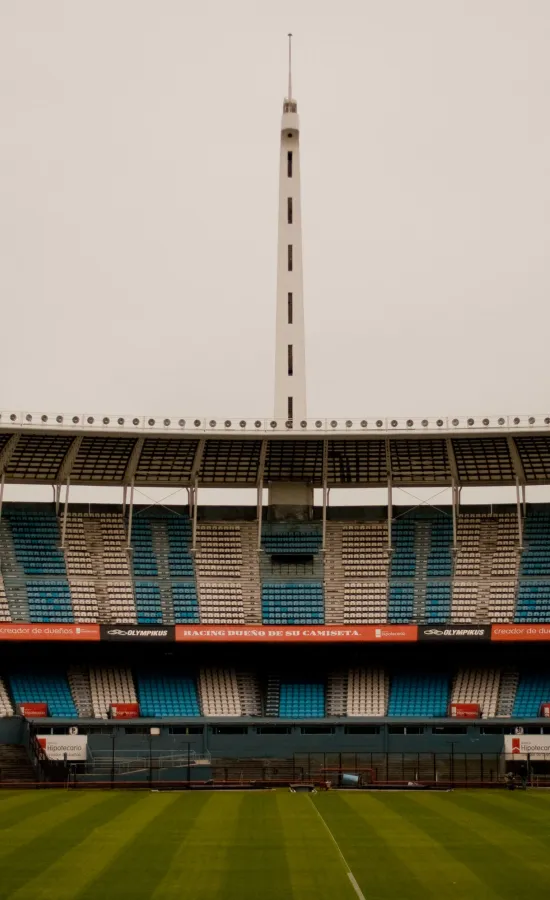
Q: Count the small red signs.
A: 4